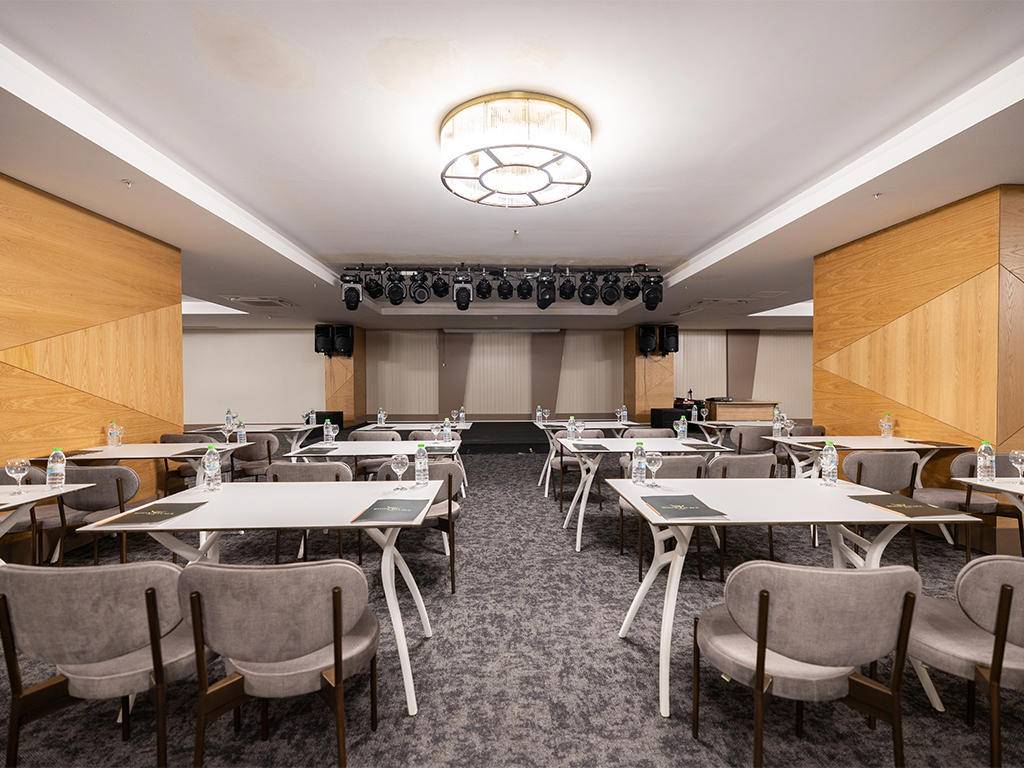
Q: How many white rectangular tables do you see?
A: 12